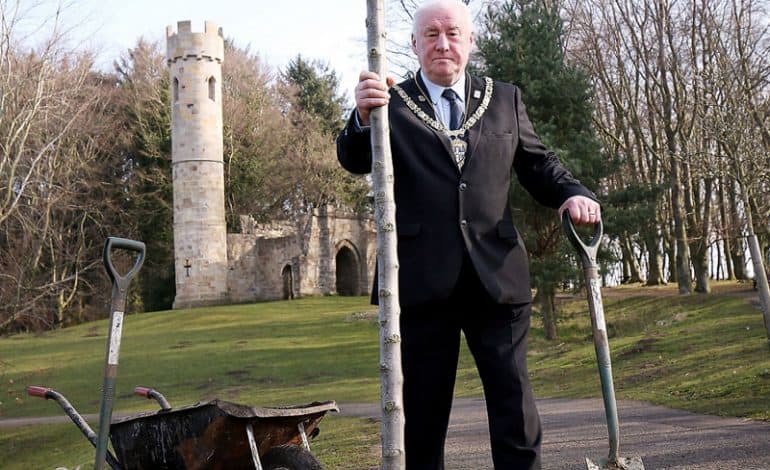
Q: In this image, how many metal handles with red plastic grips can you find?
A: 2